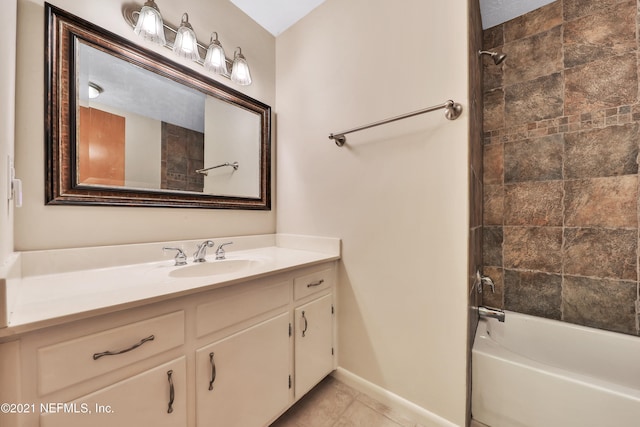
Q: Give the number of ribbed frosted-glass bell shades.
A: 4